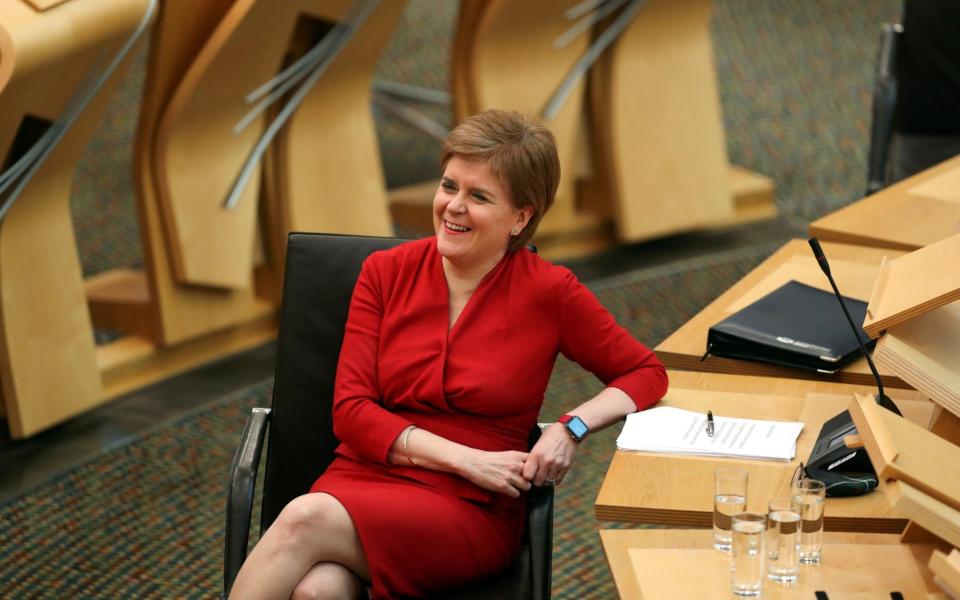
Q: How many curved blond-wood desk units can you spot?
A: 3